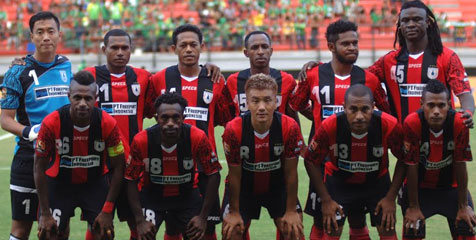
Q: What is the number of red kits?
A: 10